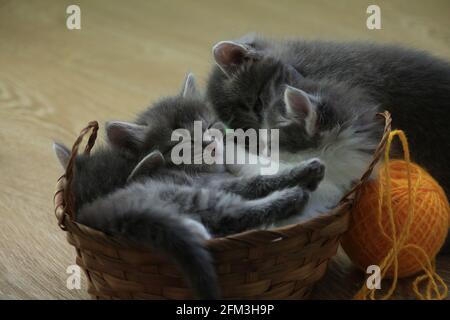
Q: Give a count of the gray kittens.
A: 4